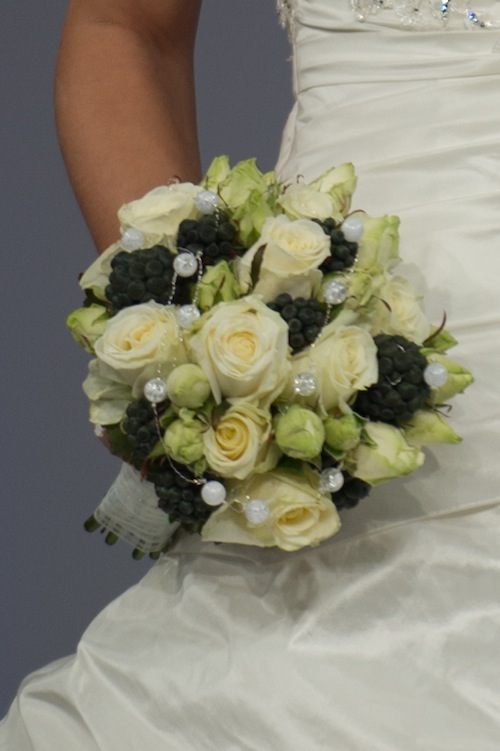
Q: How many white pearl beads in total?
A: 12